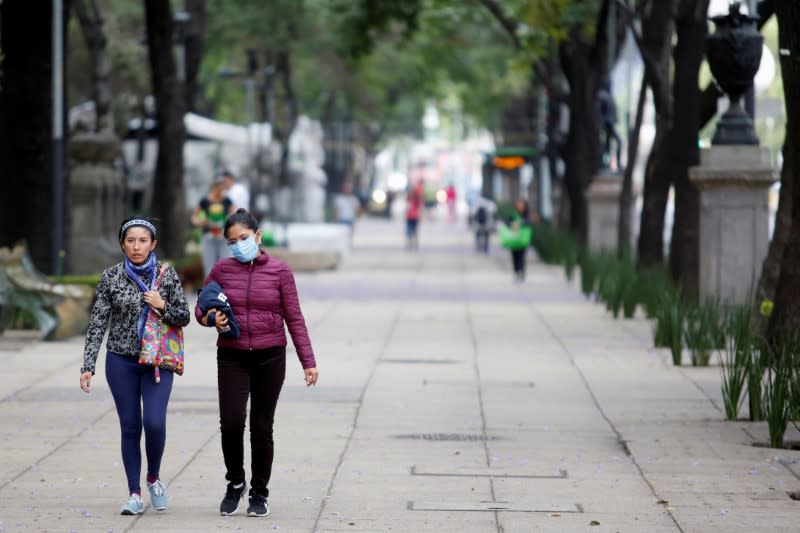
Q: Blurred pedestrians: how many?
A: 7